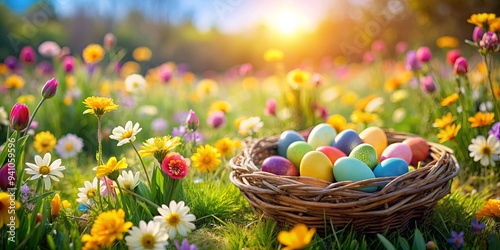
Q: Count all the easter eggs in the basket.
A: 13